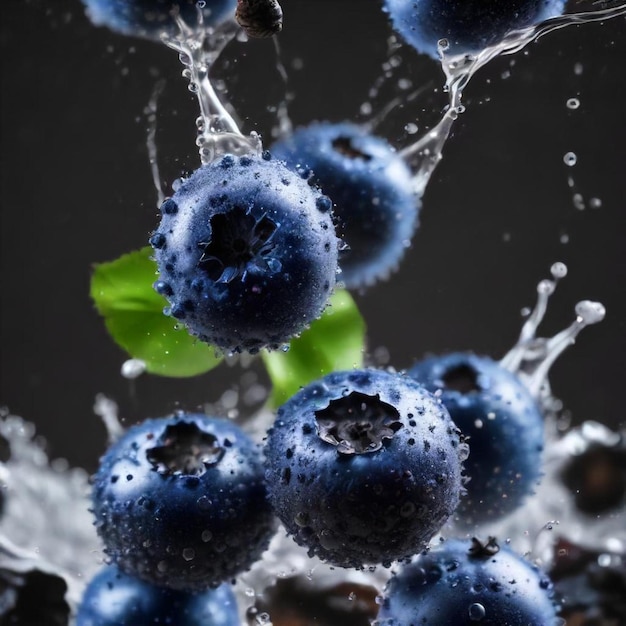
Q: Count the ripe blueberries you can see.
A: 9